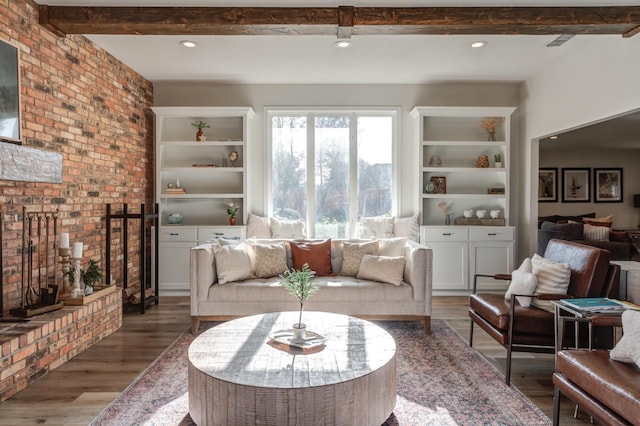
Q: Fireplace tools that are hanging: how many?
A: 4